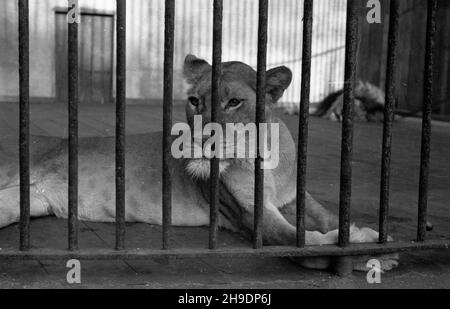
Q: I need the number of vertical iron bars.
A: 10